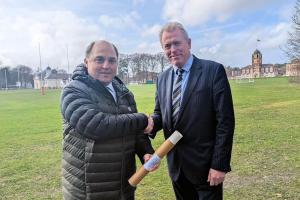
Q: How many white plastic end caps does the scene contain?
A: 1